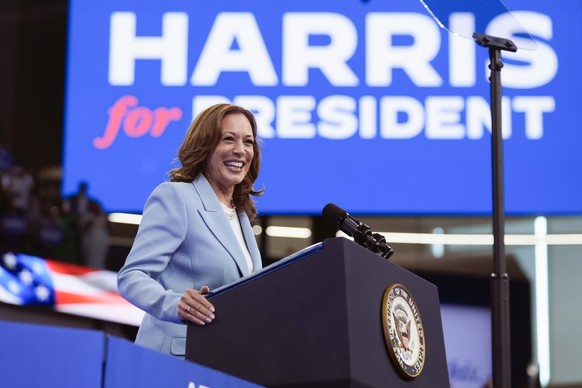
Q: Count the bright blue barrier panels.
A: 2